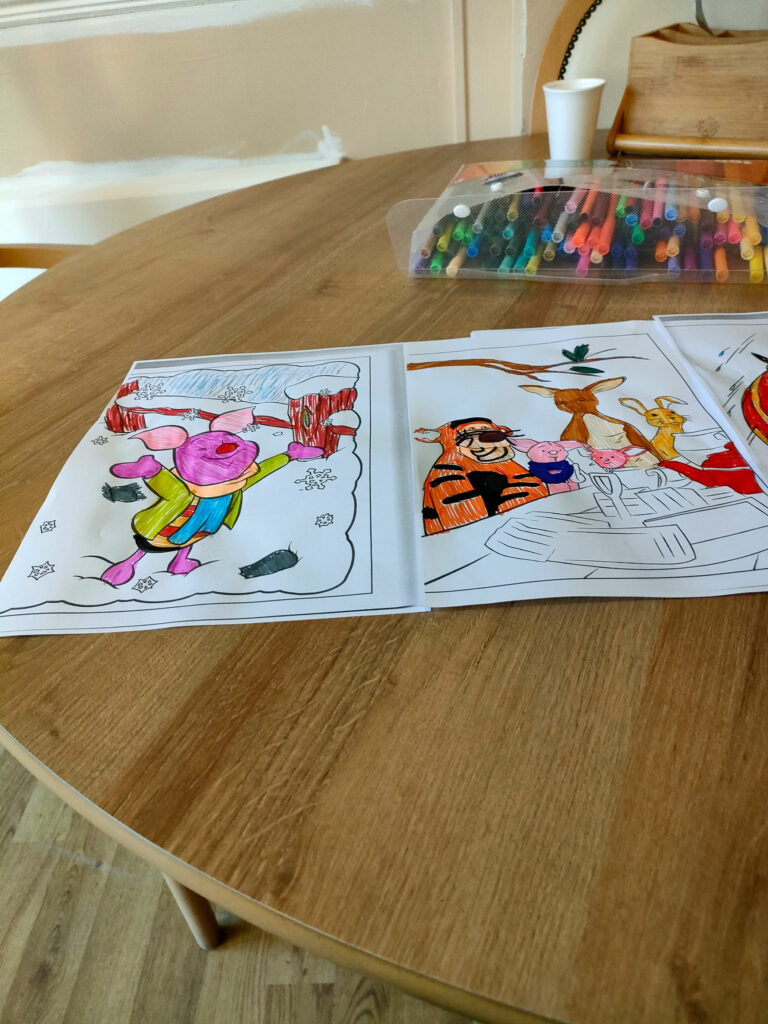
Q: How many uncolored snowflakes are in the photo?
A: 12